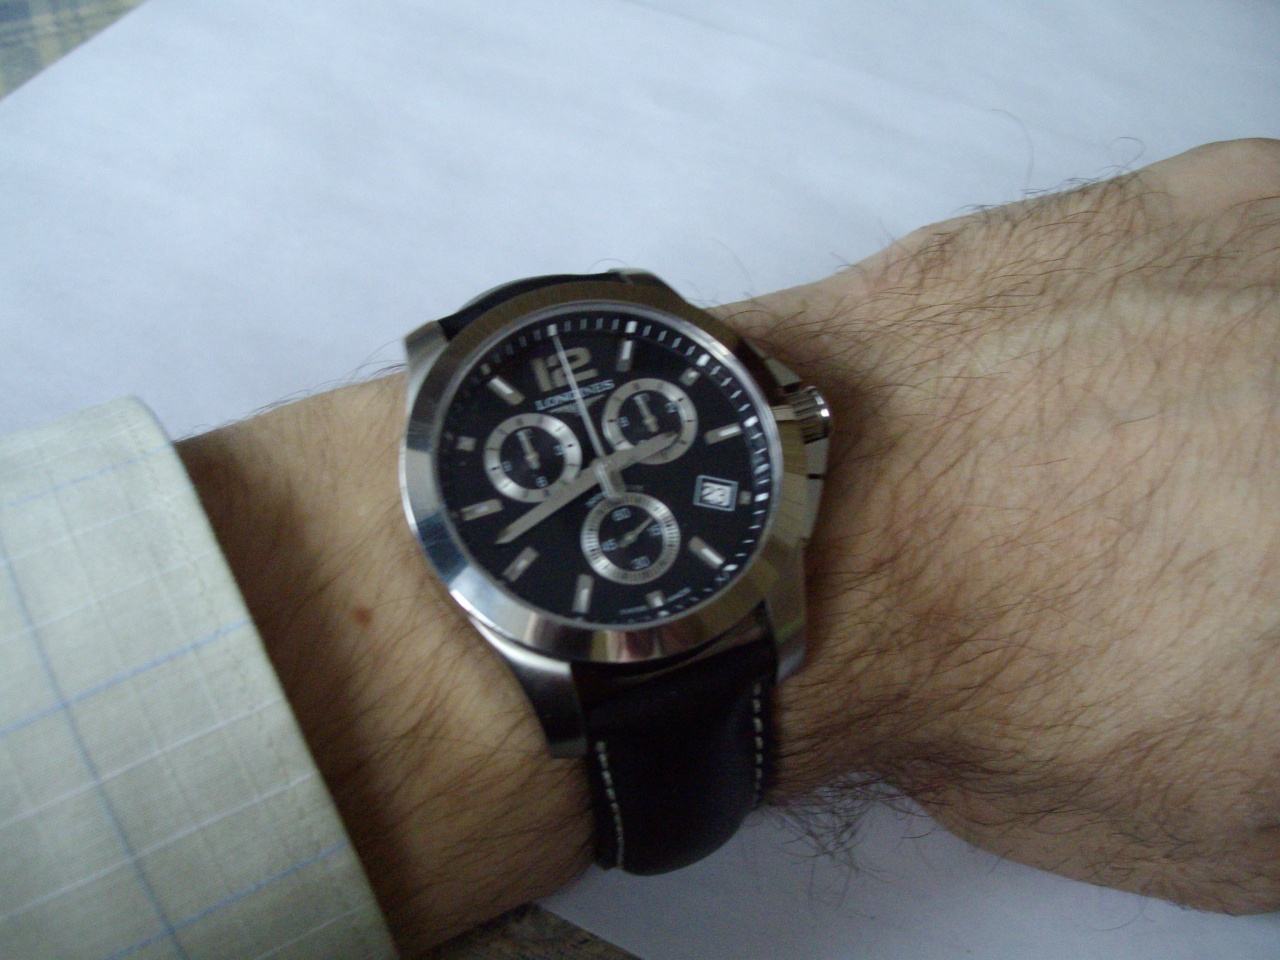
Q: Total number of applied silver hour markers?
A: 11